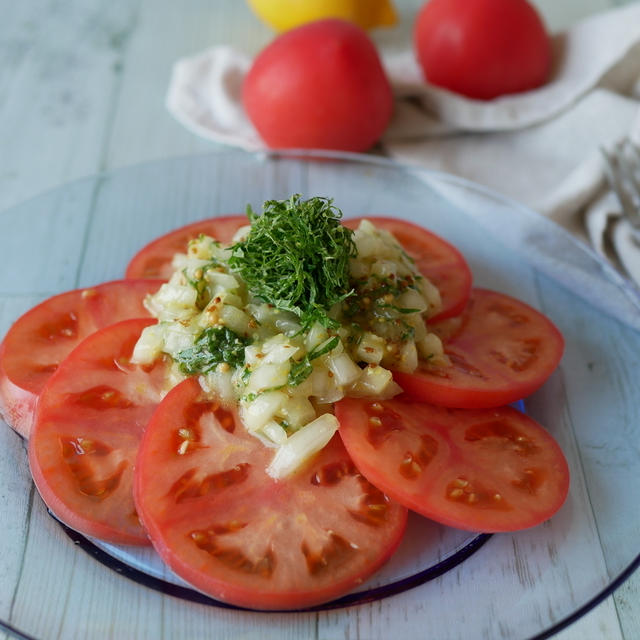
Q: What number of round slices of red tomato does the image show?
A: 7